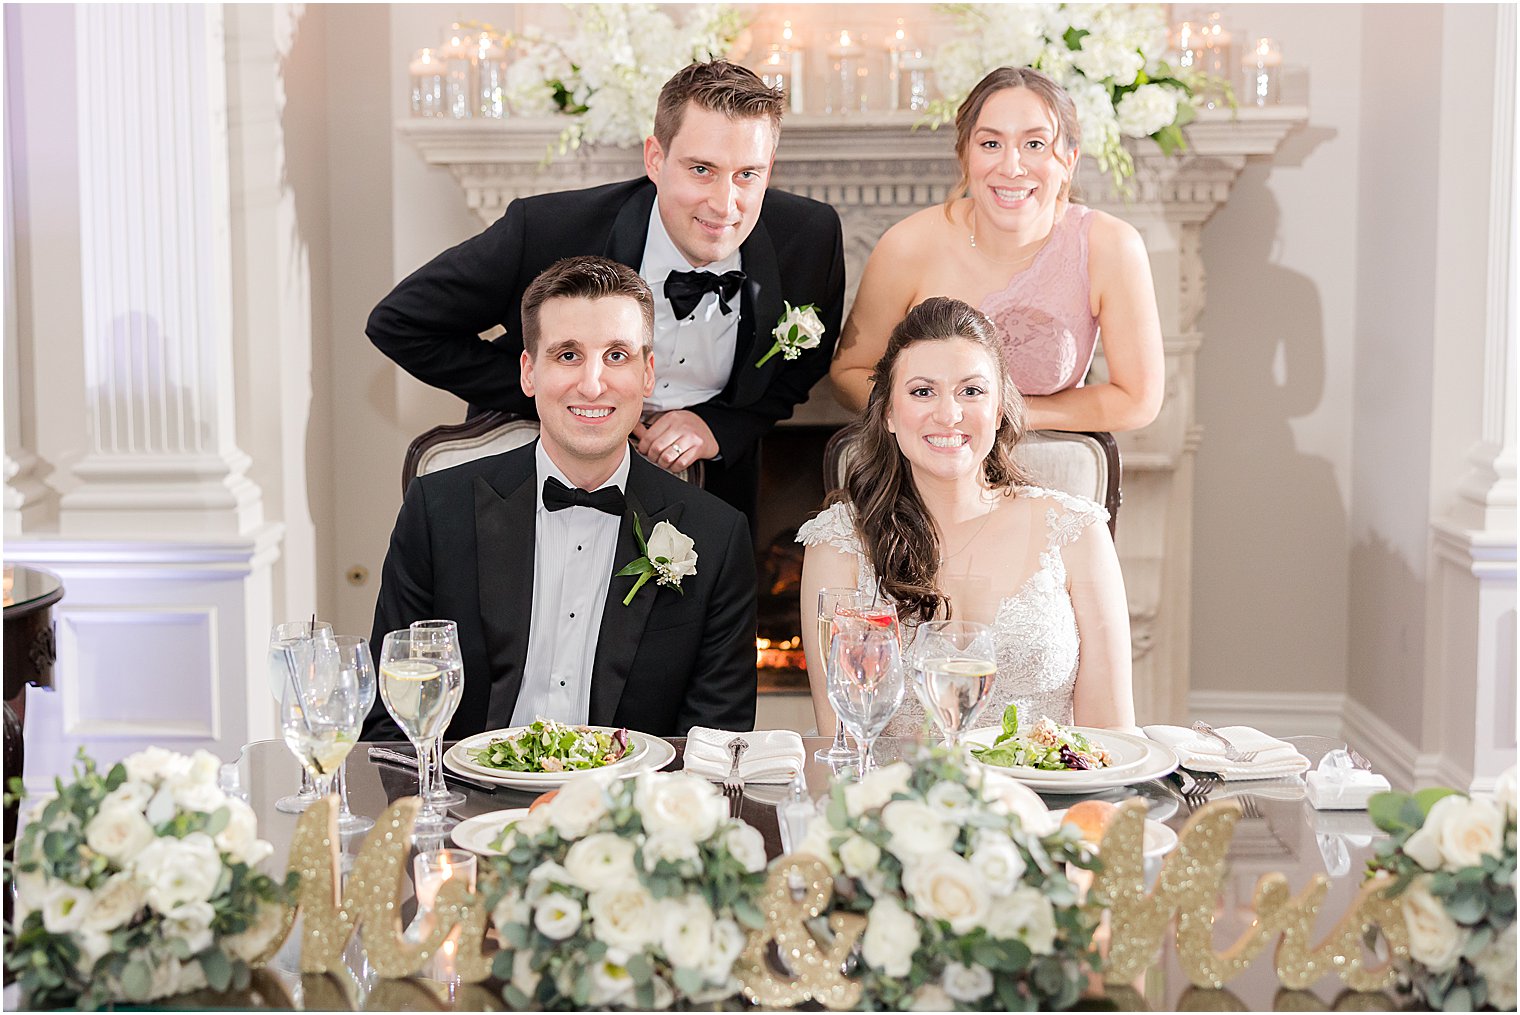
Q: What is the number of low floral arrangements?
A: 4